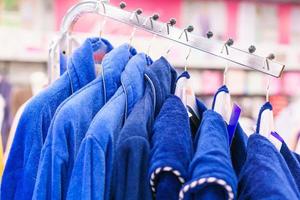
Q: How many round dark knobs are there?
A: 9